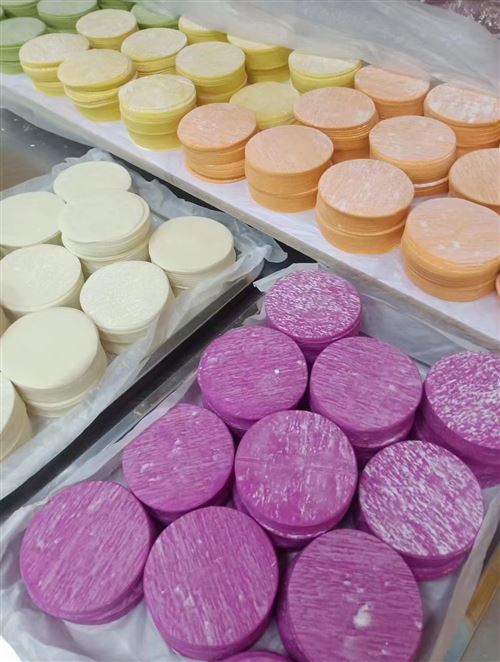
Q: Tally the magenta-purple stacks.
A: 11